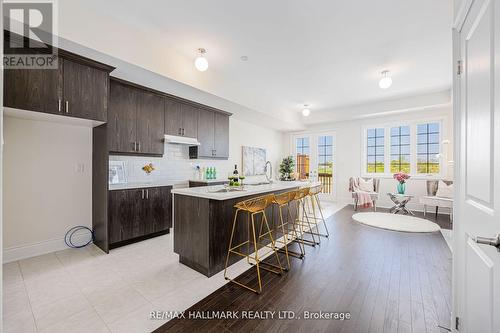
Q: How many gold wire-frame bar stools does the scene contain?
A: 4